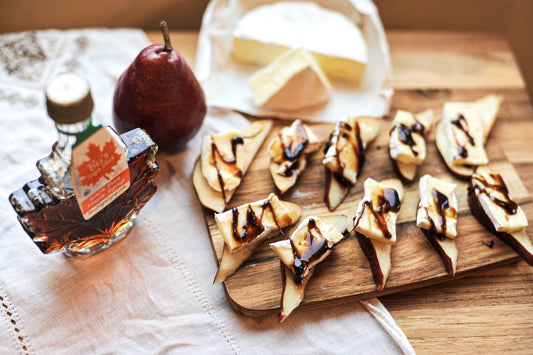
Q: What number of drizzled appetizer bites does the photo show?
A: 10